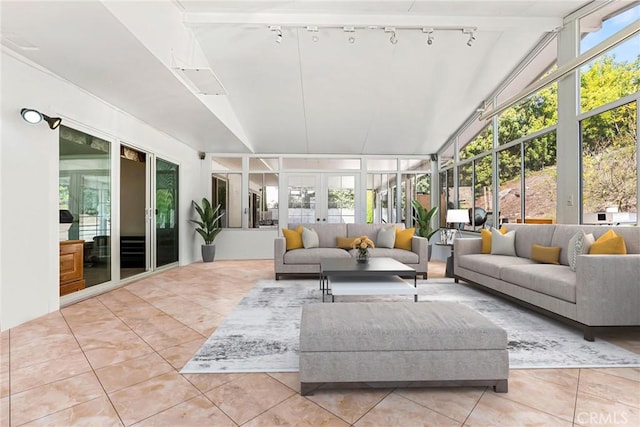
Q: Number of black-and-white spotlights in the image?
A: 2